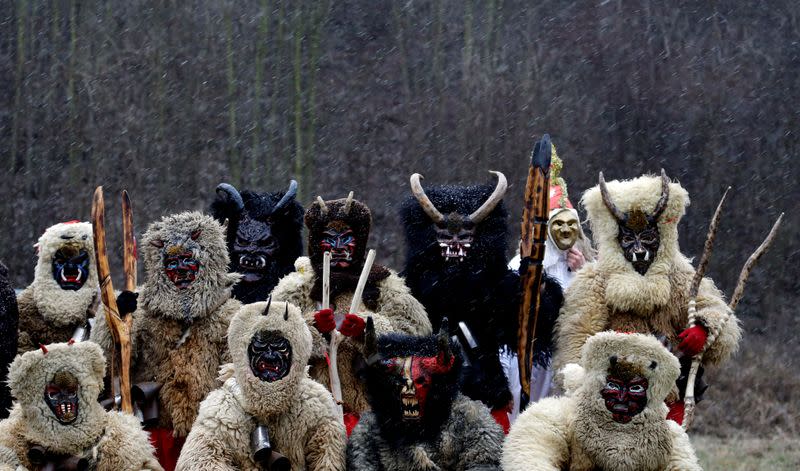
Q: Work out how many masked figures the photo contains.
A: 11